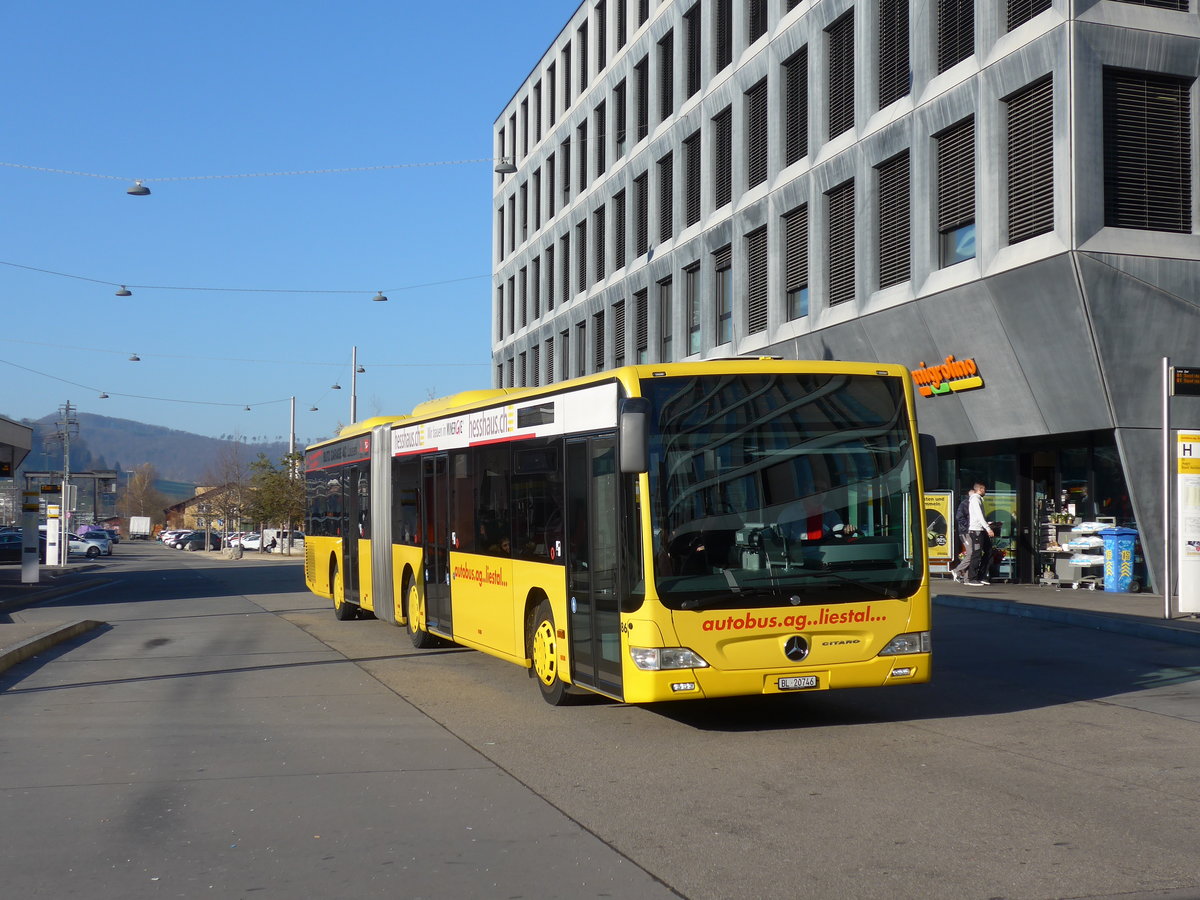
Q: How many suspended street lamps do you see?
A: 10